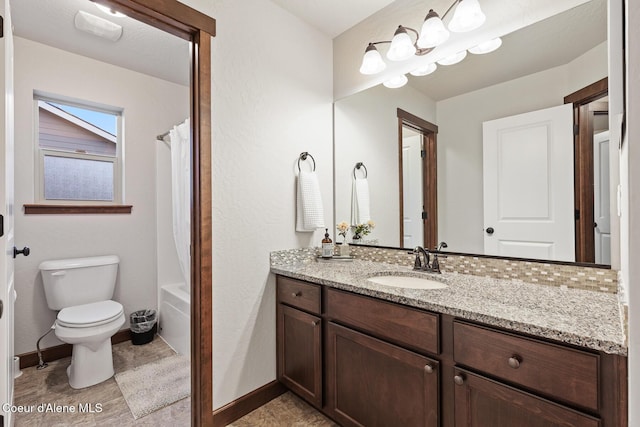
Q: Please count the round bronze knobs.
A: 5